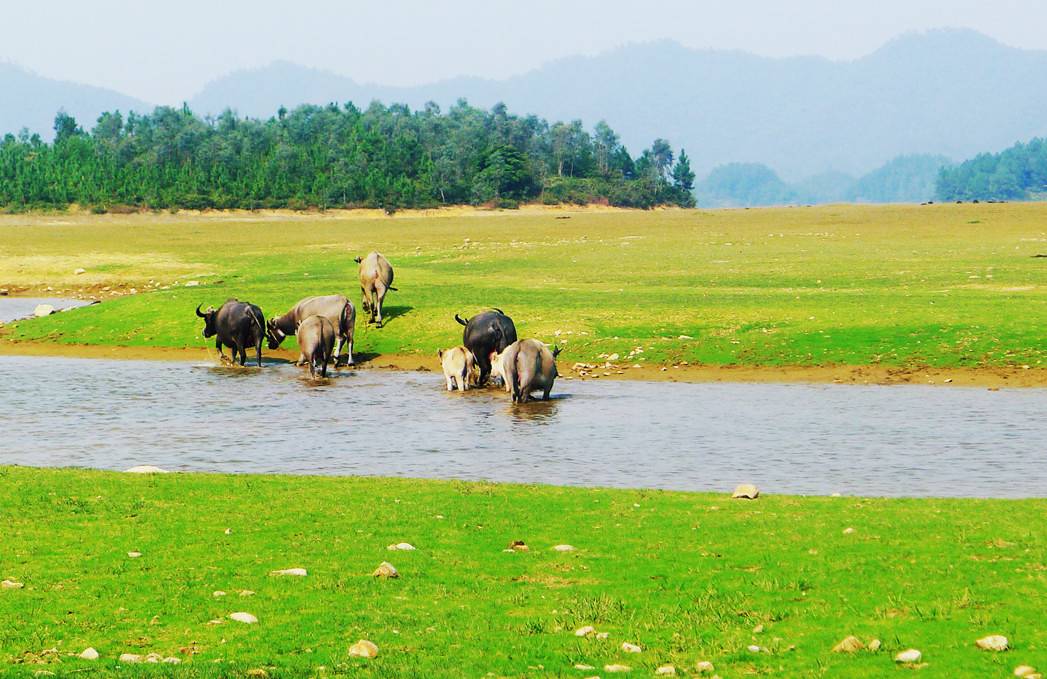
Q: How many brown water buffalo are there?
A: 4